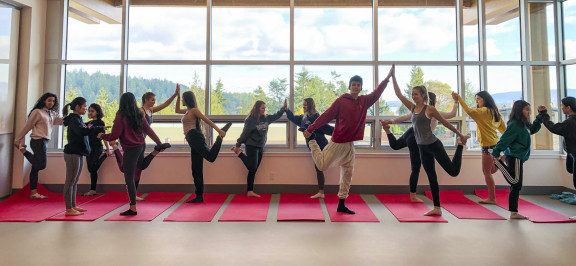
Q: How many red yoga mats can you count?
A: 11